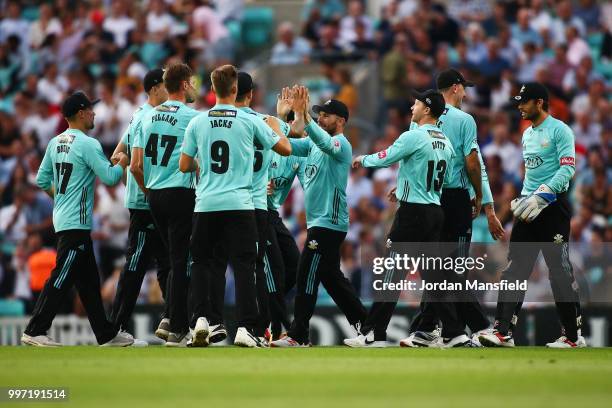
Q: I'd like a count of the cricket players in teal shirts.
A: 11